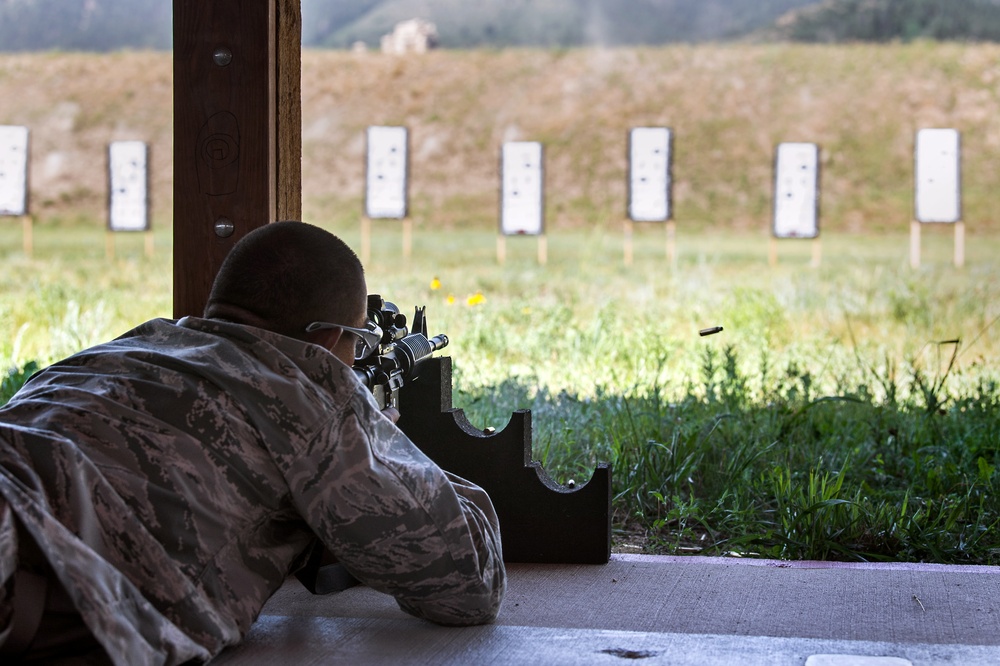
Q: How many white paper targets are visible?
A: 7